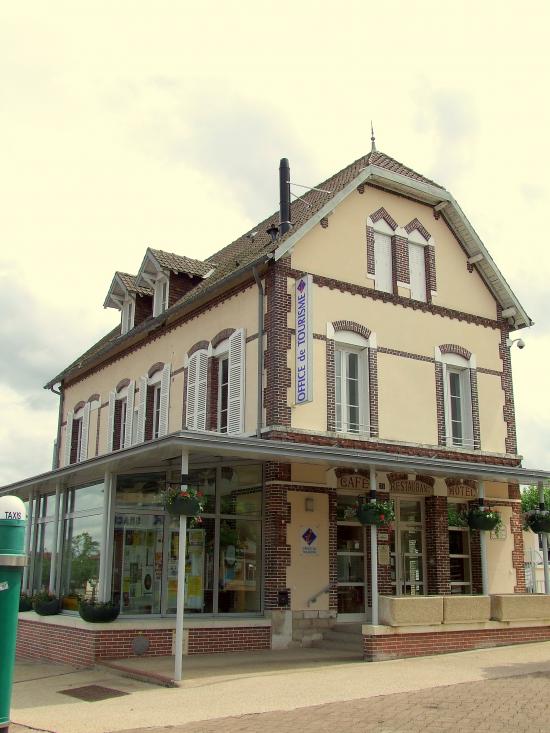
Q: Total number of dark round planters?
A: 7